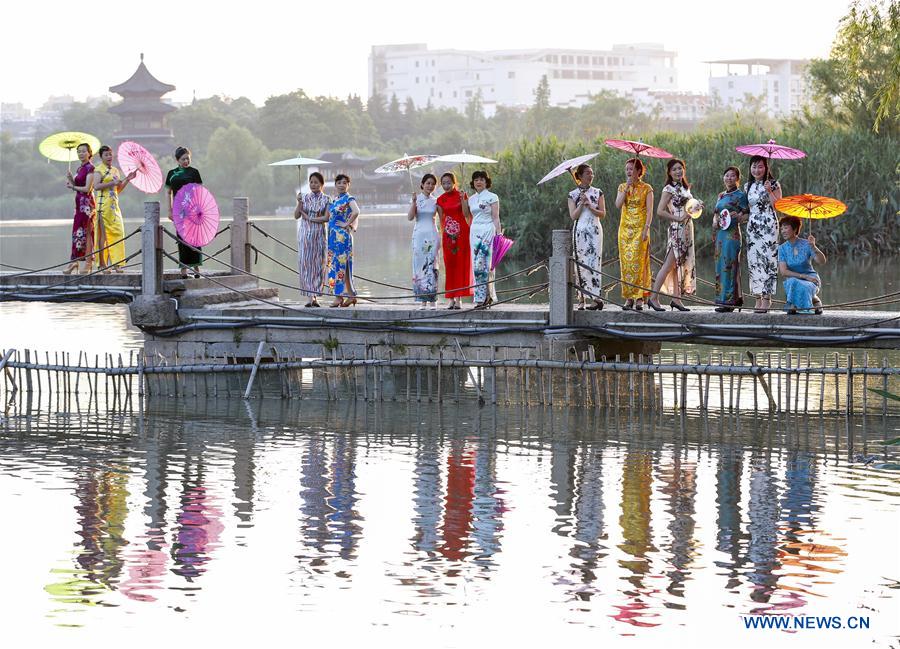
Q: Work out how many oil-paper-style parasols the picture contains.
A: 11